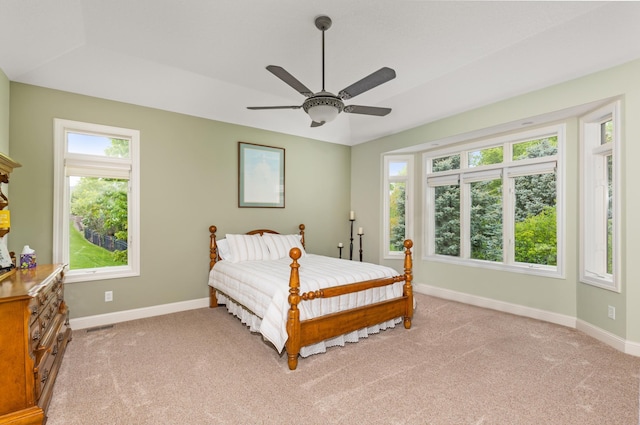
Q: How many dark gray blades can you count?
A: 5